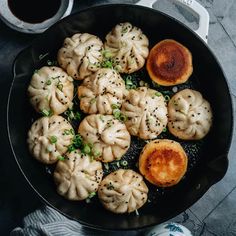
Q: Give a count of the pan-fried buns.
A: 12